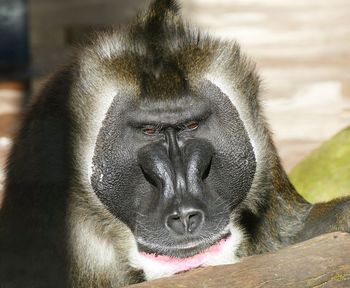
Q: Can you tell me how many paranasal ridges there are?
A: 2